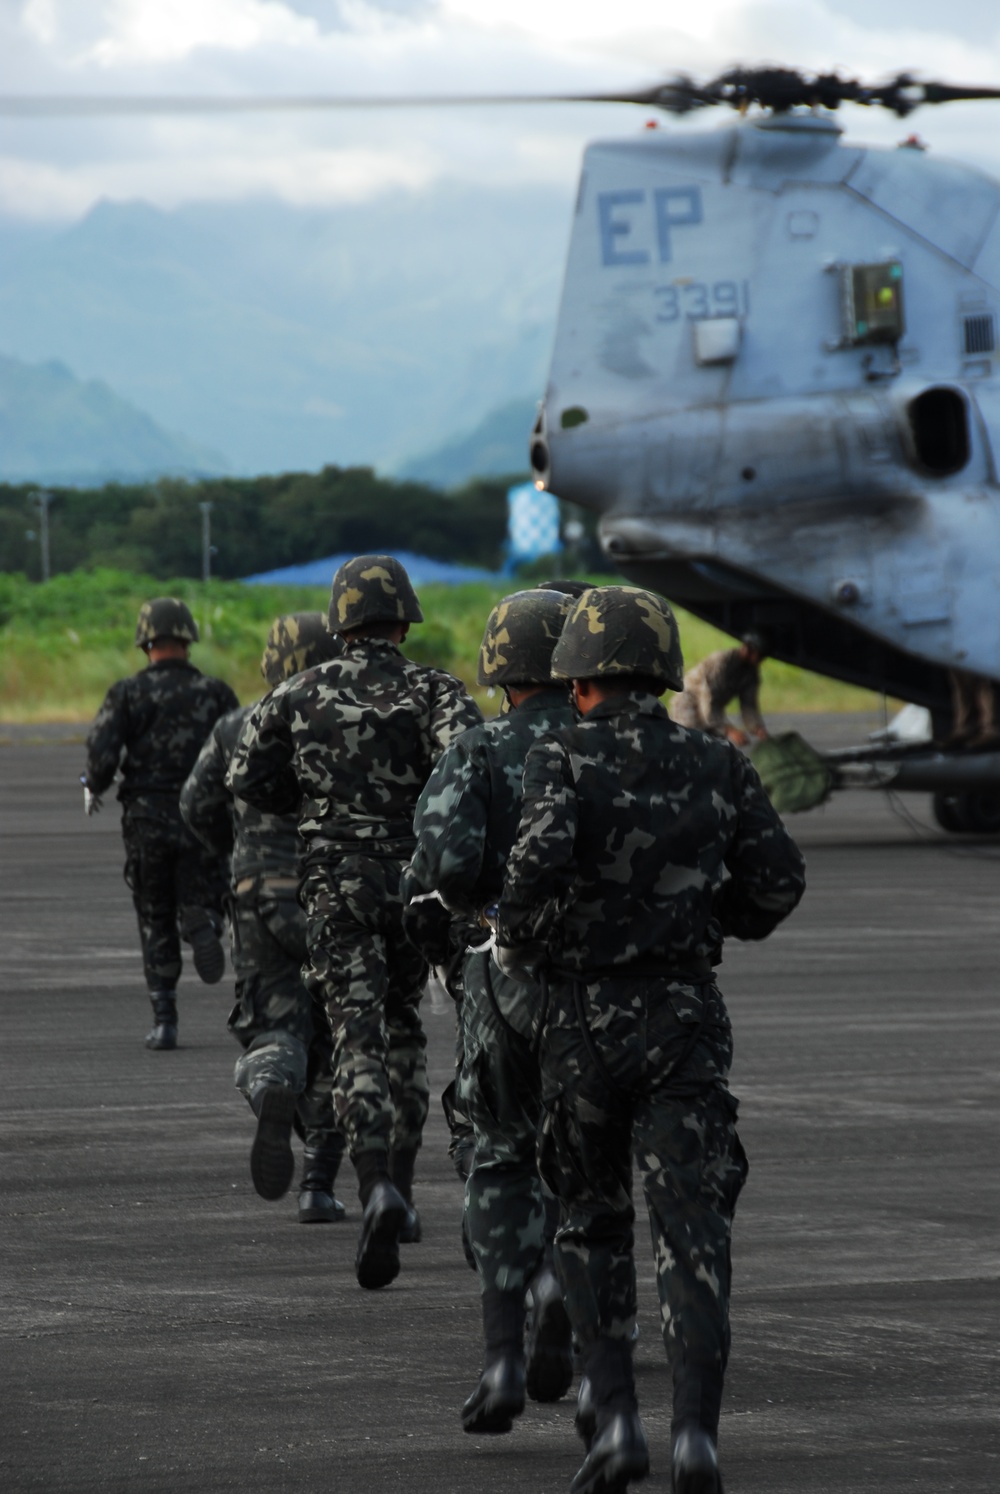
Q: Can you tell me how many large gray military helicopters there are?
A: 1